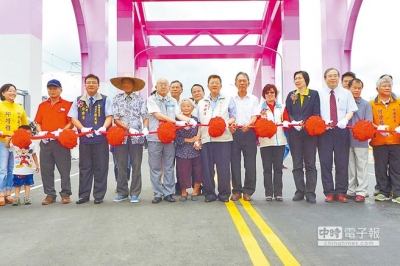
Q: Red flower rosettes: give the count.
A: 8